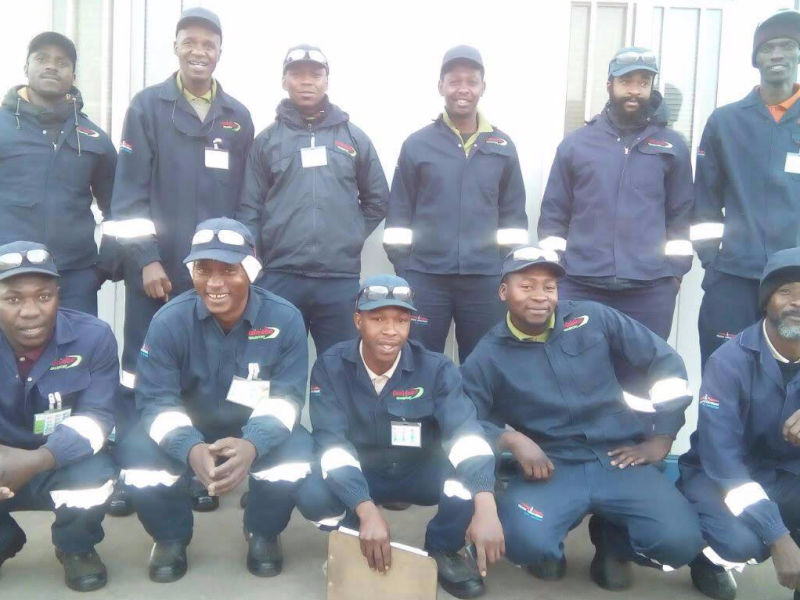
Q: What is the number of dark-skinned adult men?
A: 11